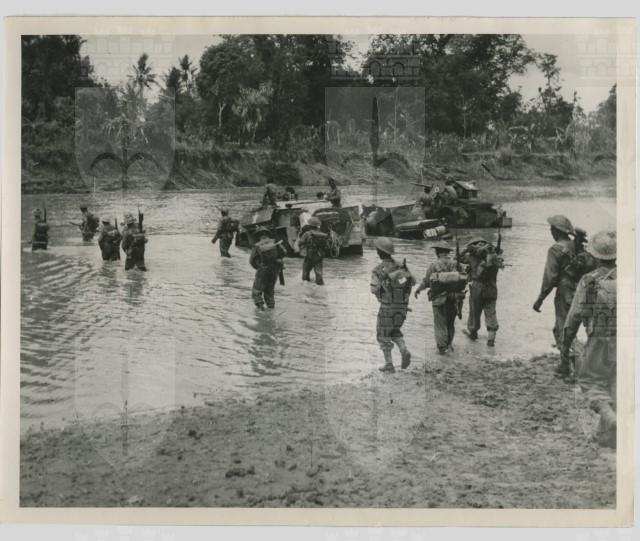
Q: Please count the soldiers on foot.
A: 12